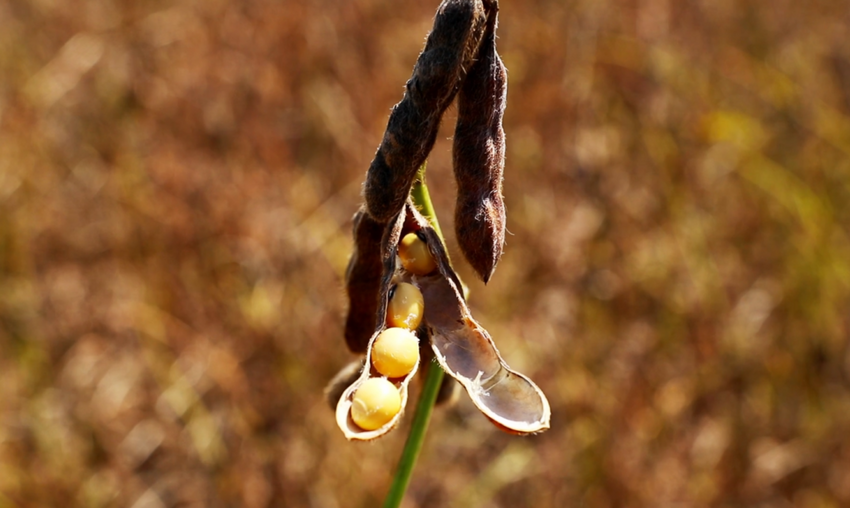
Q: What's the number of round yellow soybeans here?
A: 4